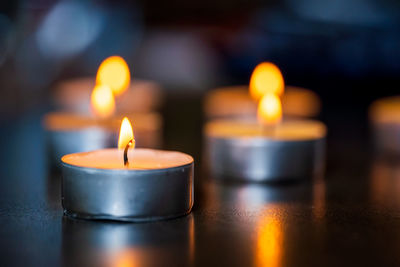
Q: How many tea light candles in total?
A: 6